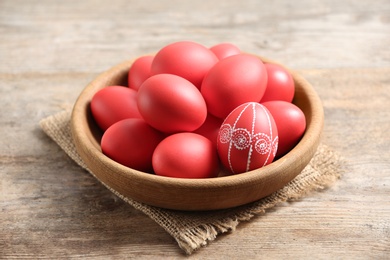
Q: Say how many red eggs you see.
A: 12